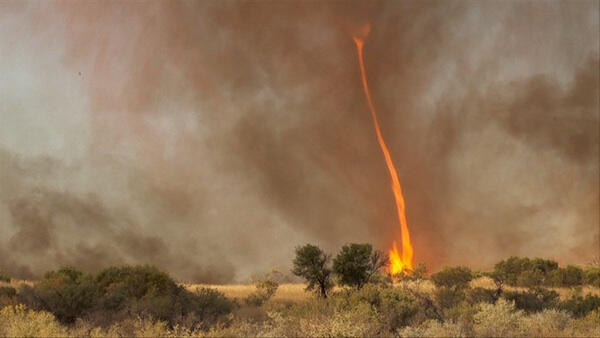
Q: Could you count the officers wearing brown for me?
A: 0